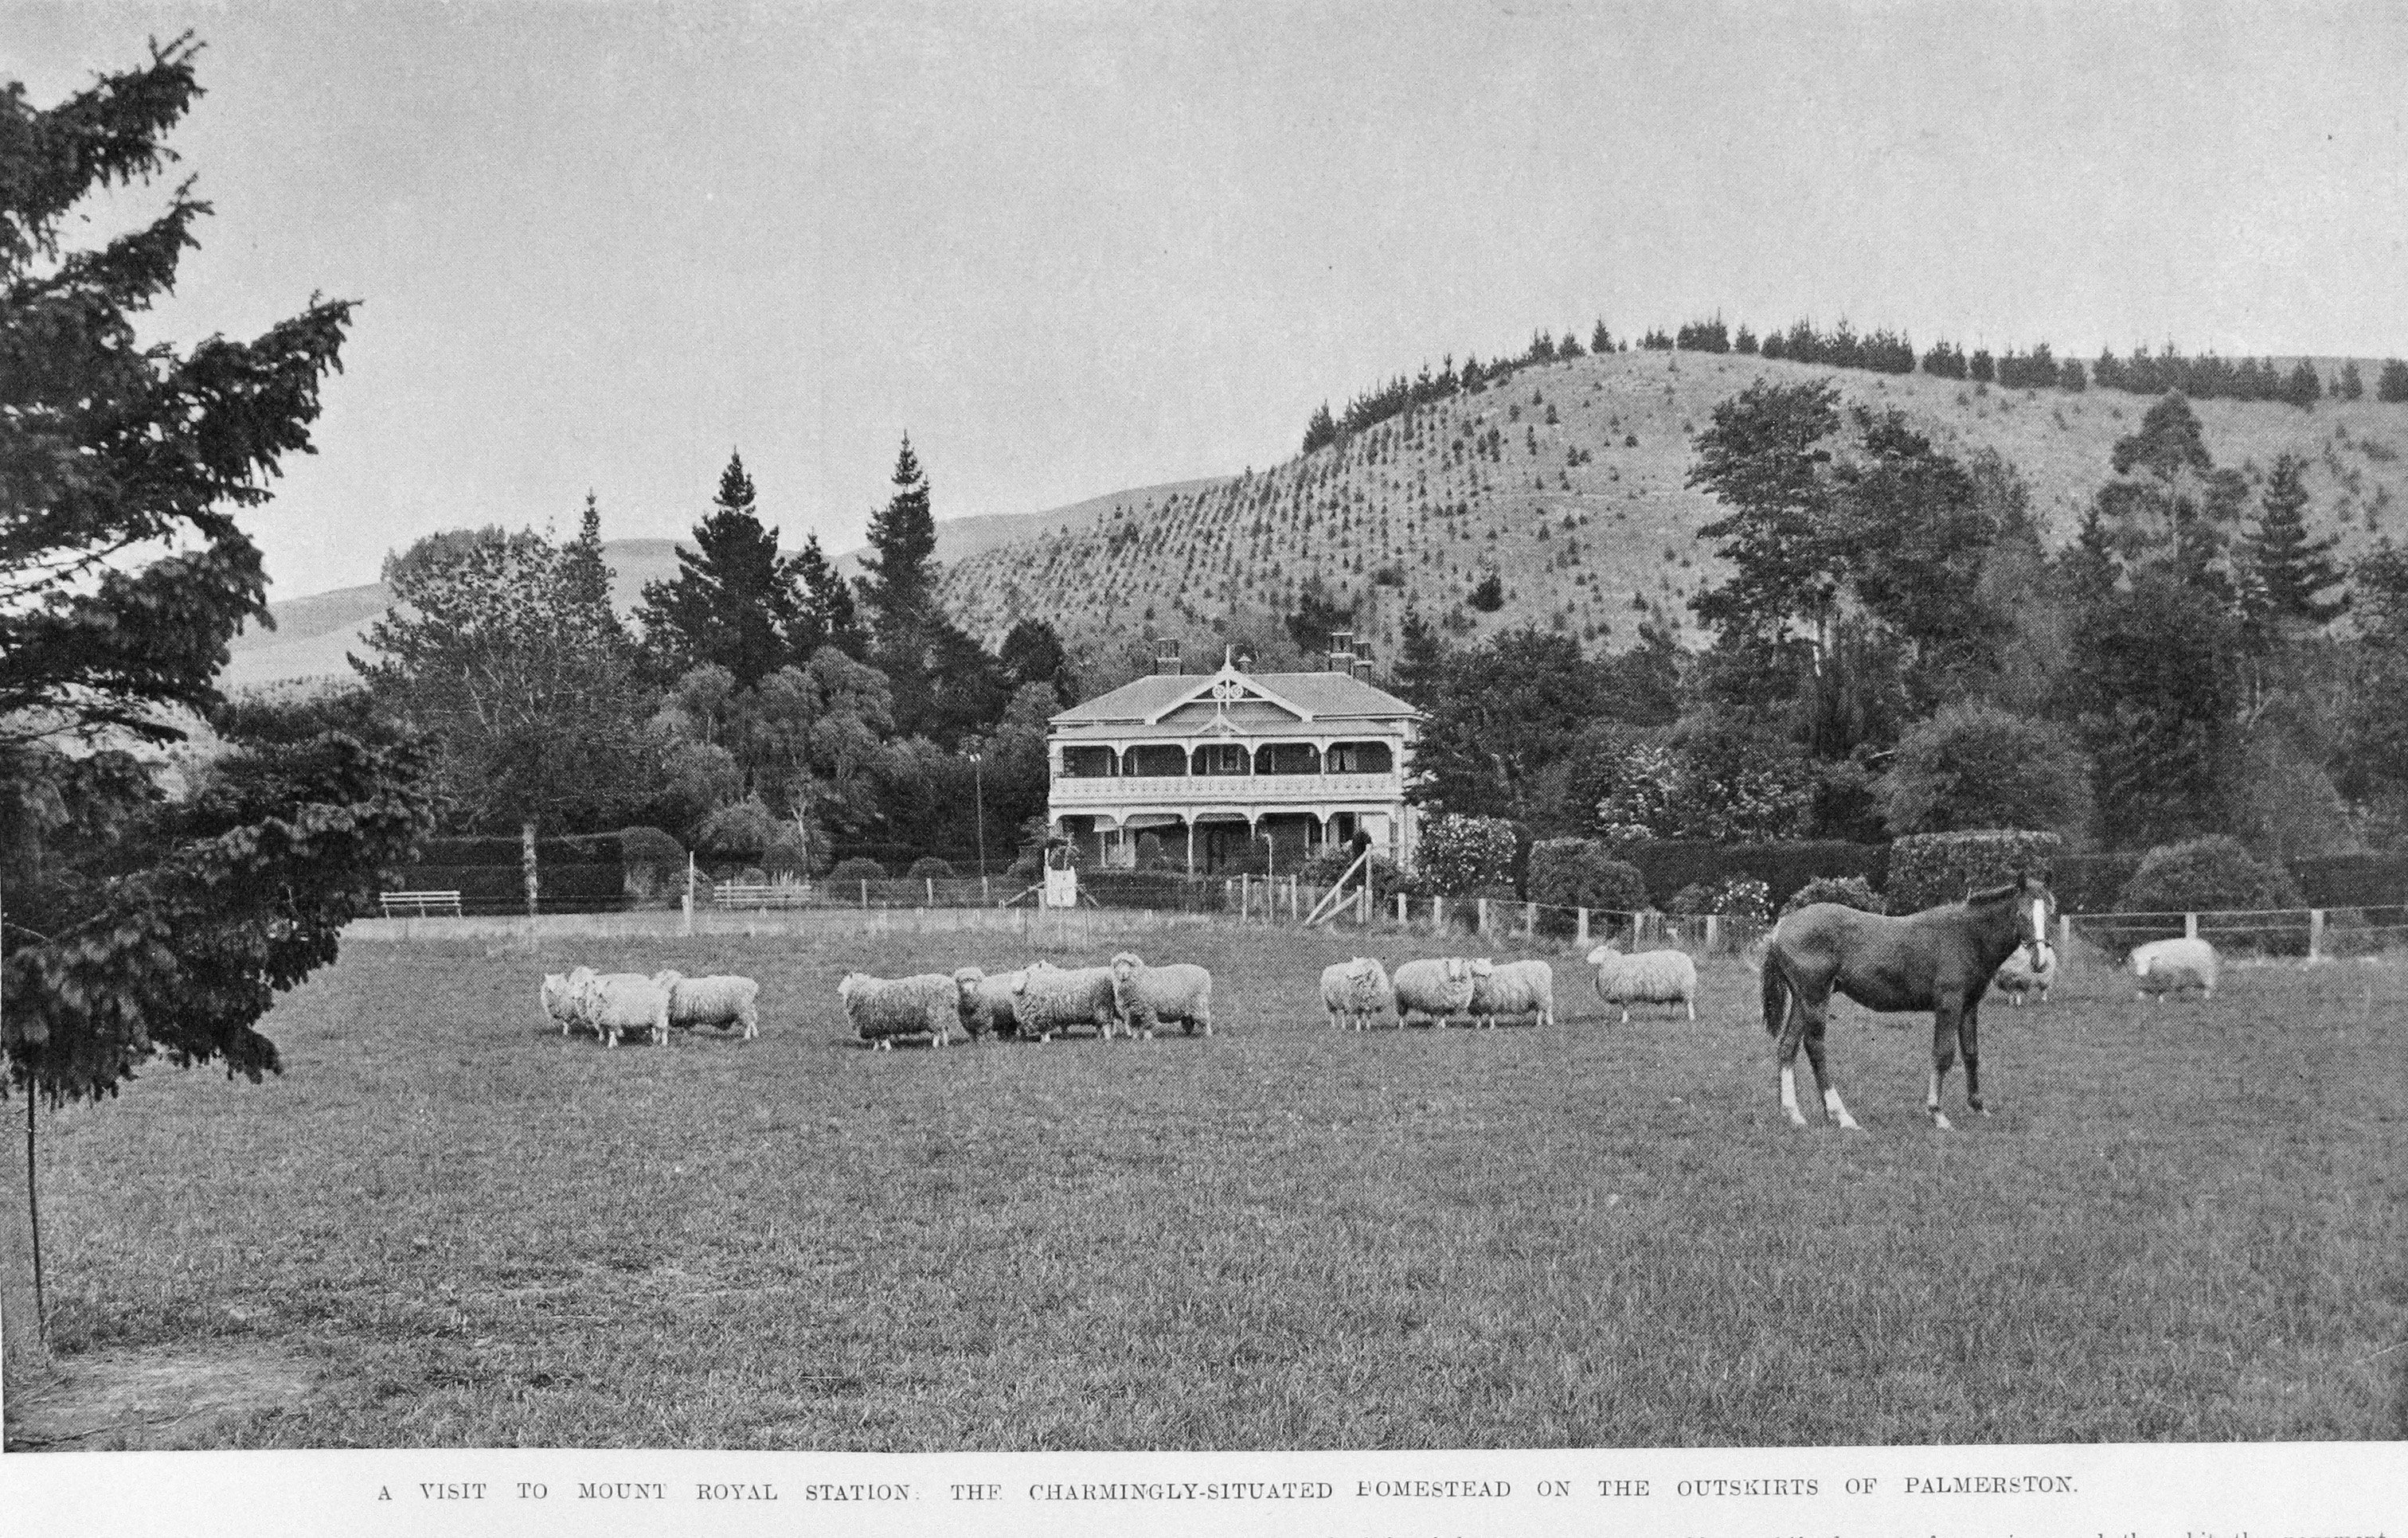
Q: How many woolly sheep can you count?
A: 14